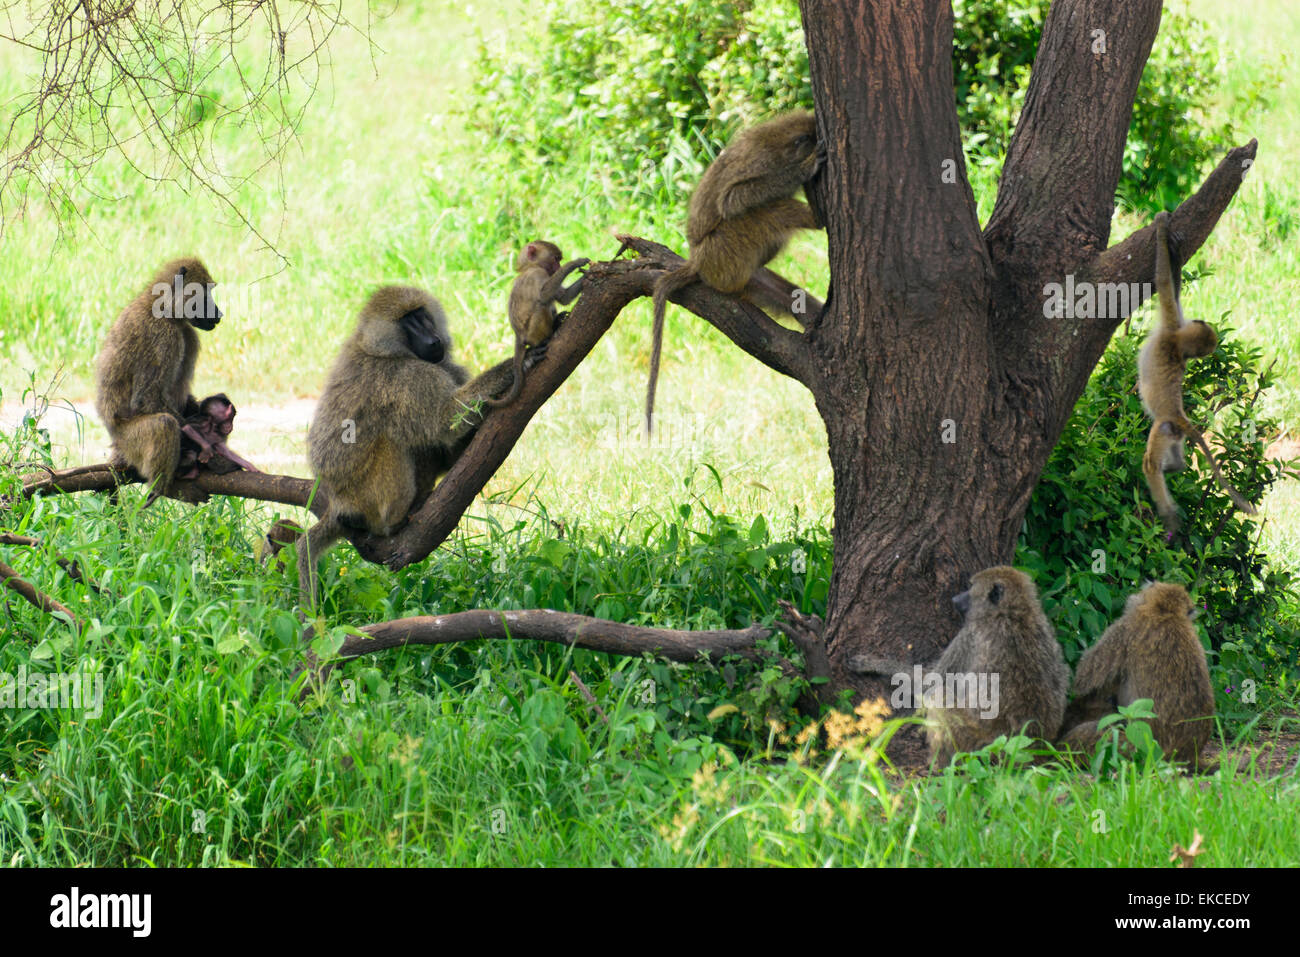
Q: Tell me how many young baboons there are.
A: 3